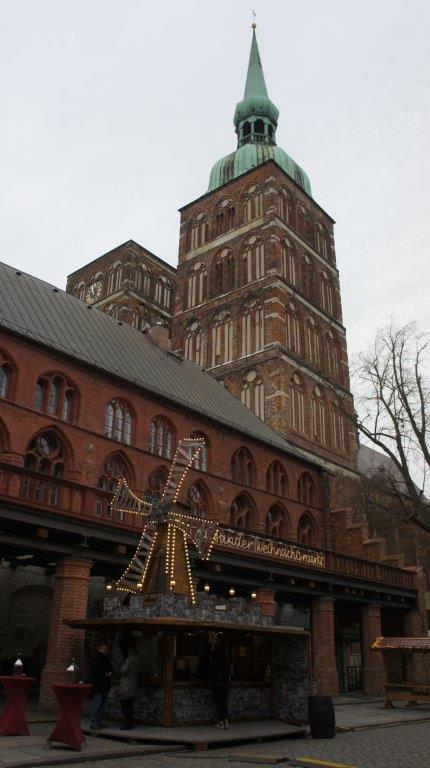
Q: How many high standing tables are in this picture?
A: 2